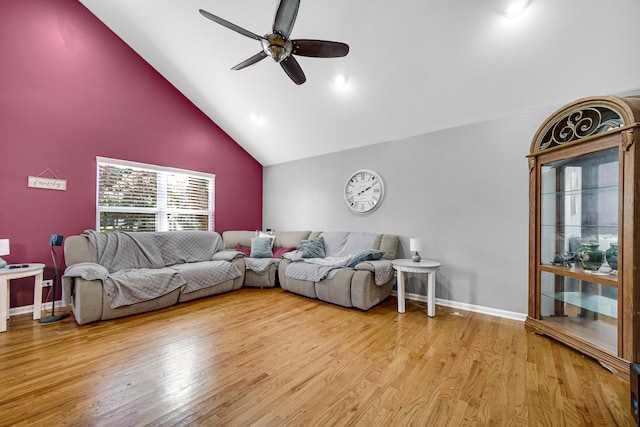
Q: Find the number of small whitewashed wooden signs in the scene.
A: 1